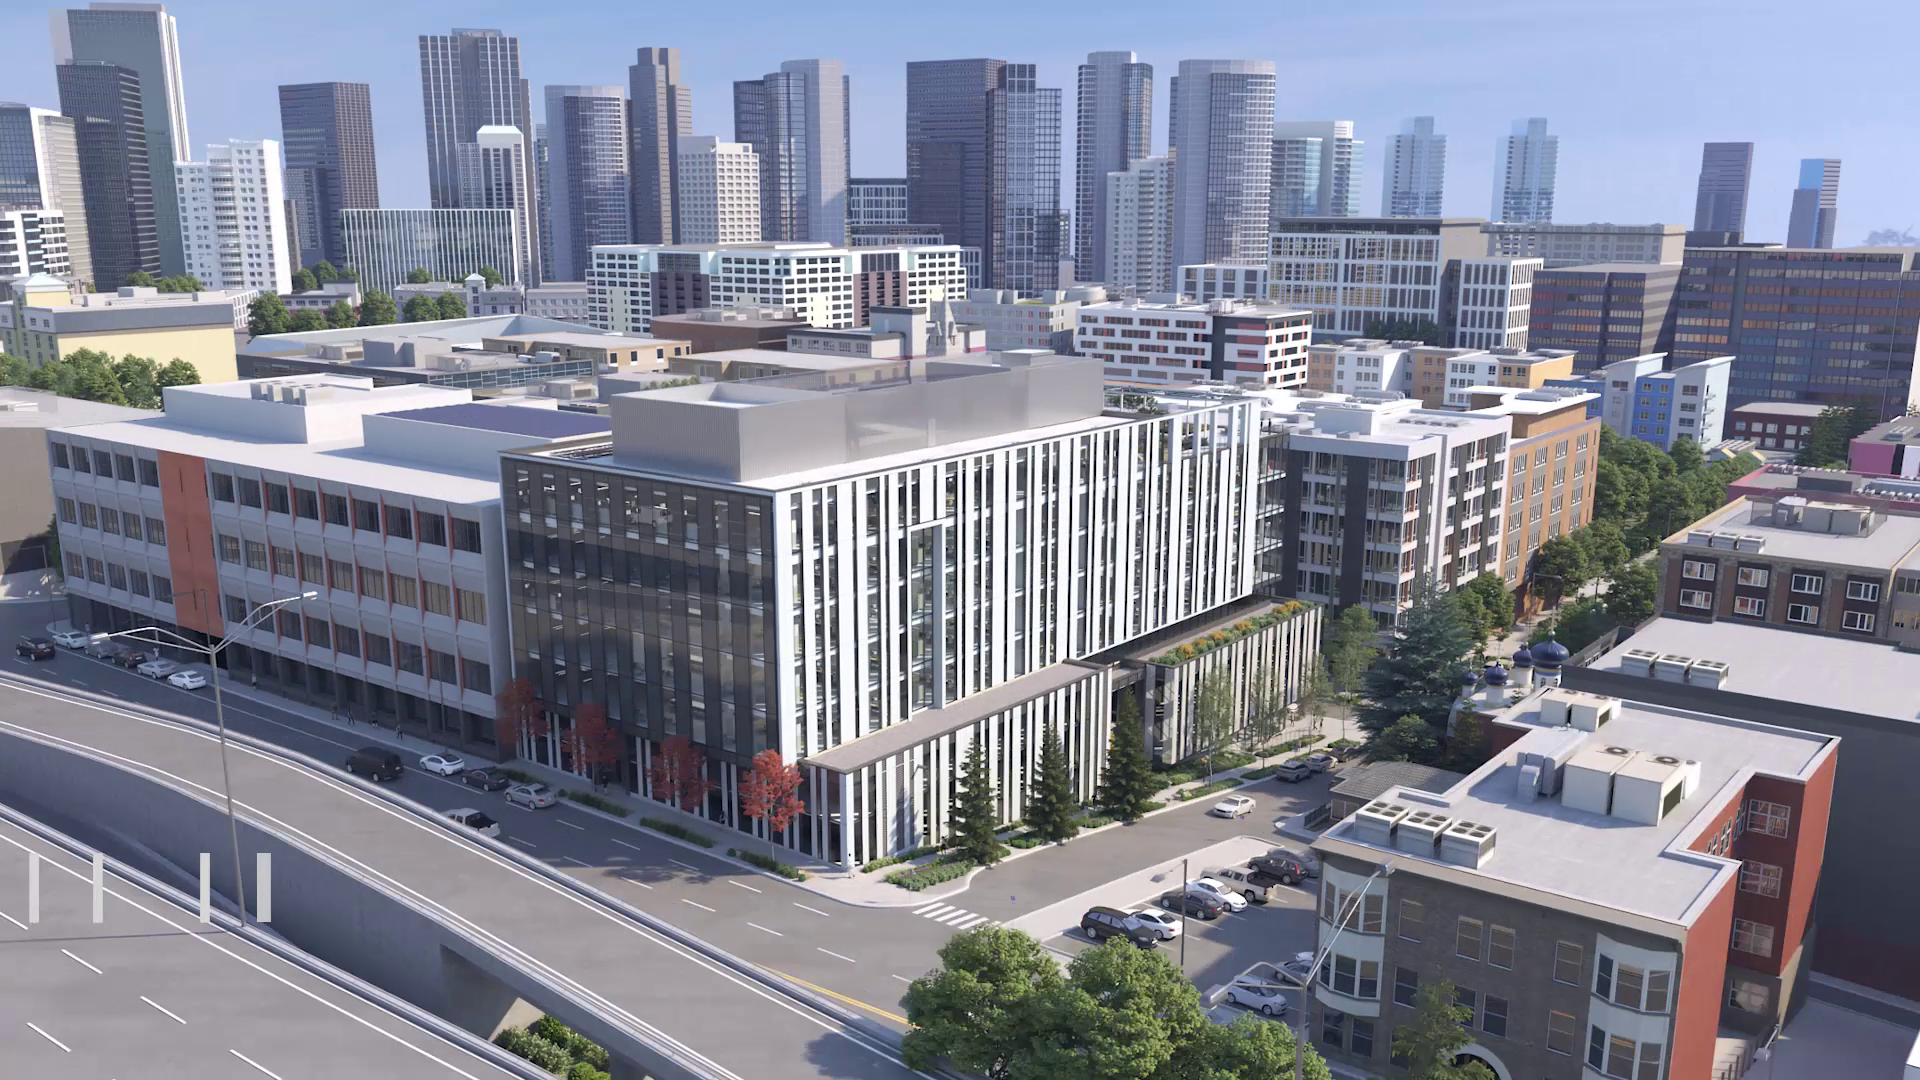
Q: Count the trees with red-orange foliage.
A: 4